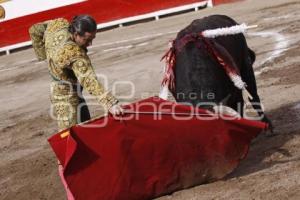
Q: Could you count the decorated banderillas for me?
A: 3